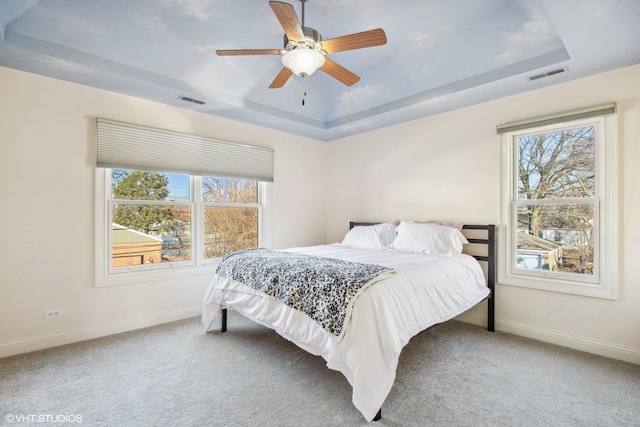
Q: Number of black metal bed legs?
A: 3